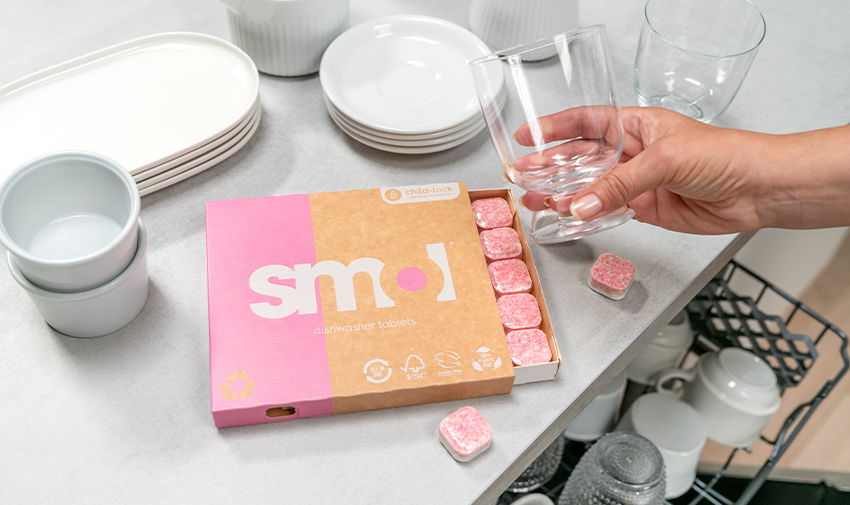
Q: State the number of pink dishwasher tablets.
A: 7